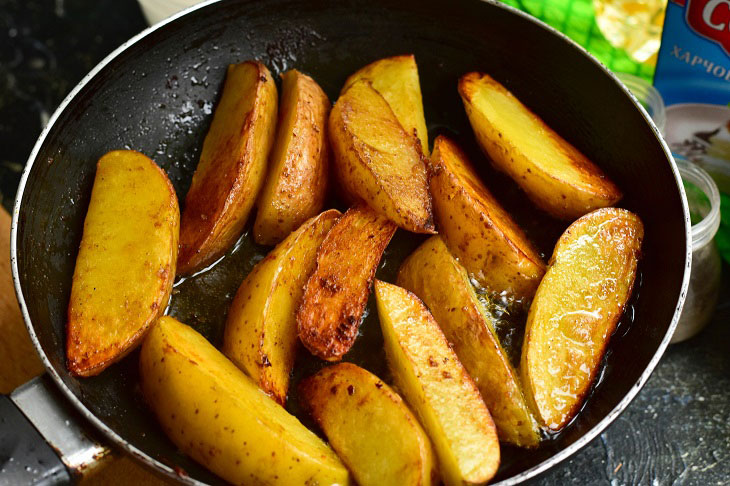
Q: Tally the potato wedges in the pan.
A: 14